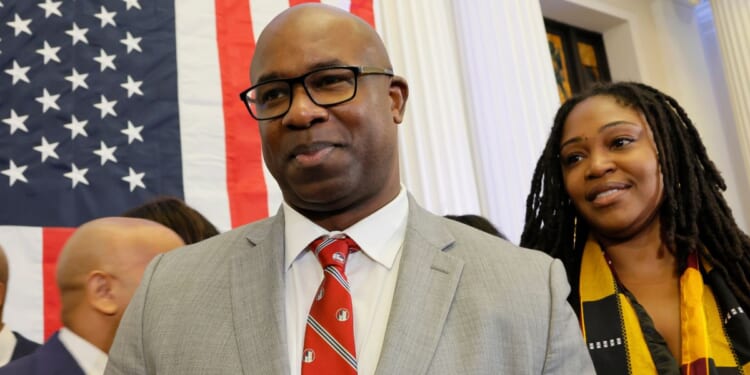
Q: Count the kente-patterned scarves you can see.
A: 1